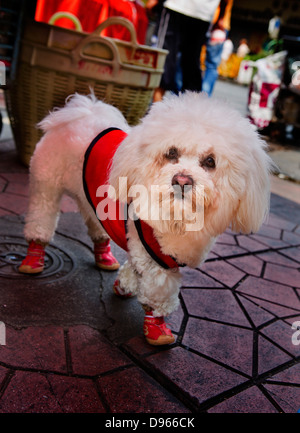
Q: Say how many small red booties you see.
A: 4